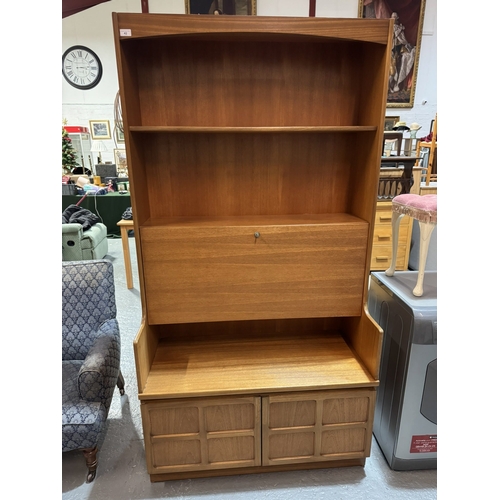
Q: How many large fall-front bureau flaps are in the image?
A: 1